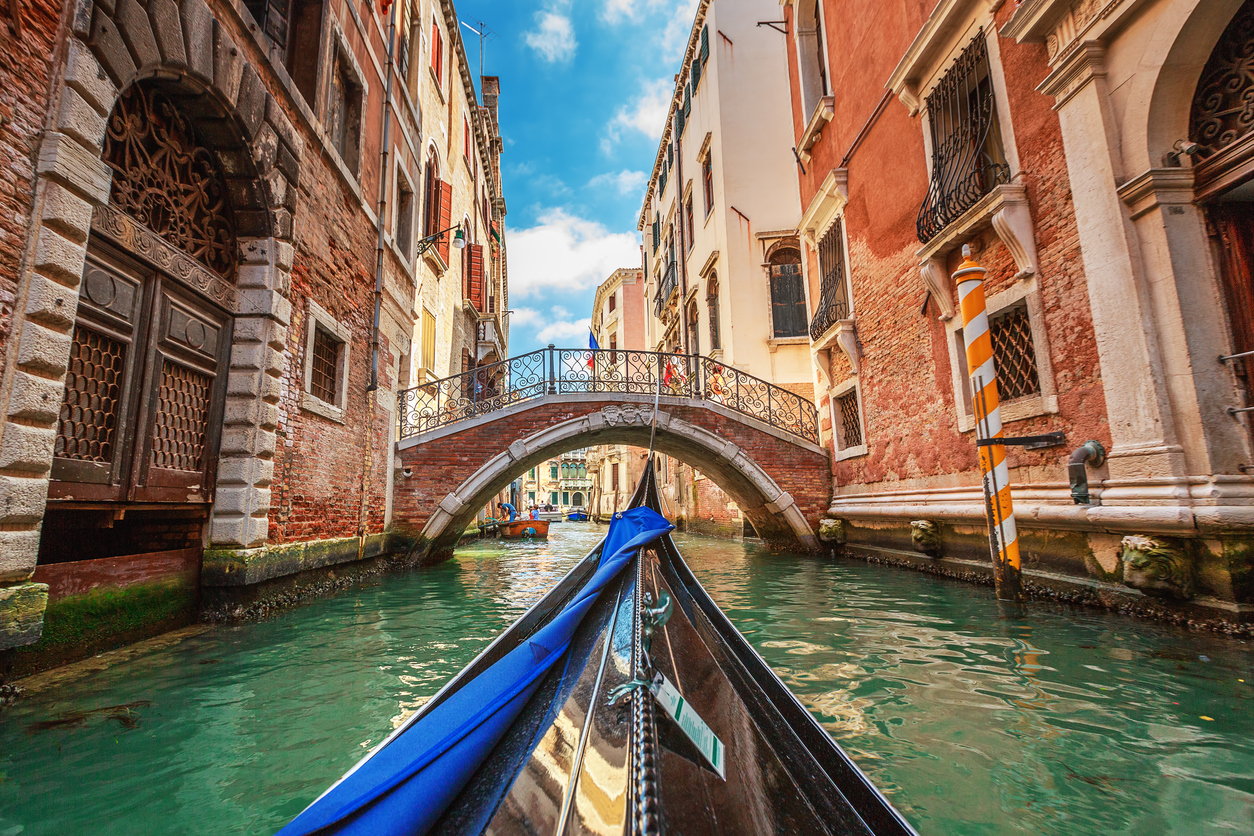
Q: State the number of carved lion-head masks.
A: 3